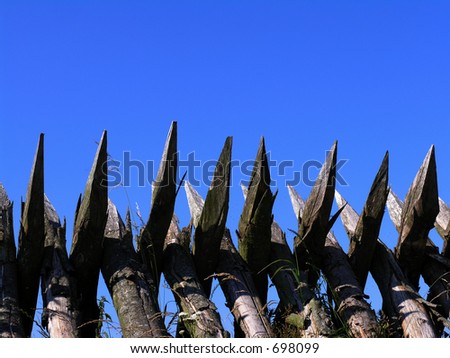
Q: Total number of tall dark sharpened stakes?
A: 8